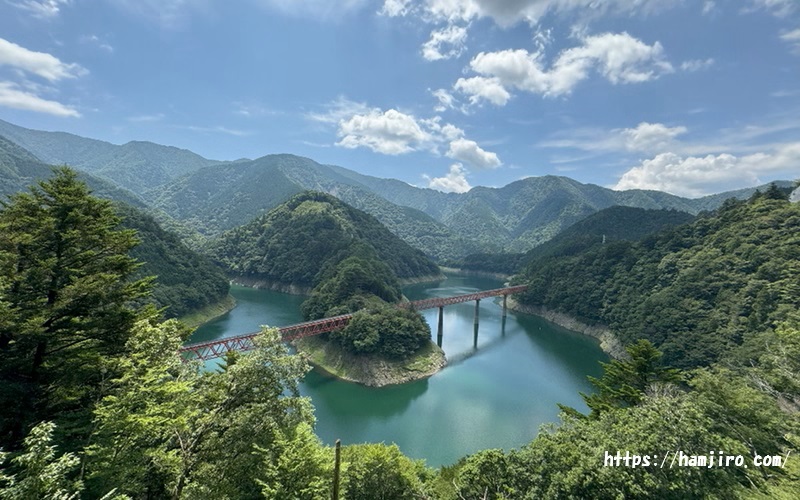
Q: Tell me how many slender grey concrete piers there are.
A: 3